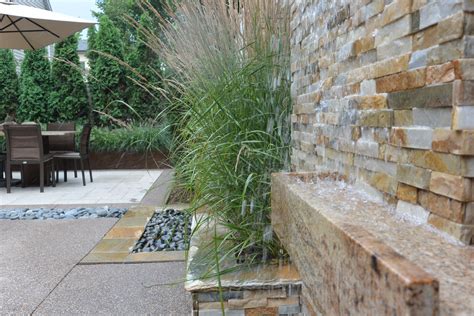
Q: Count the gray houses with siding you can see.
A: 1